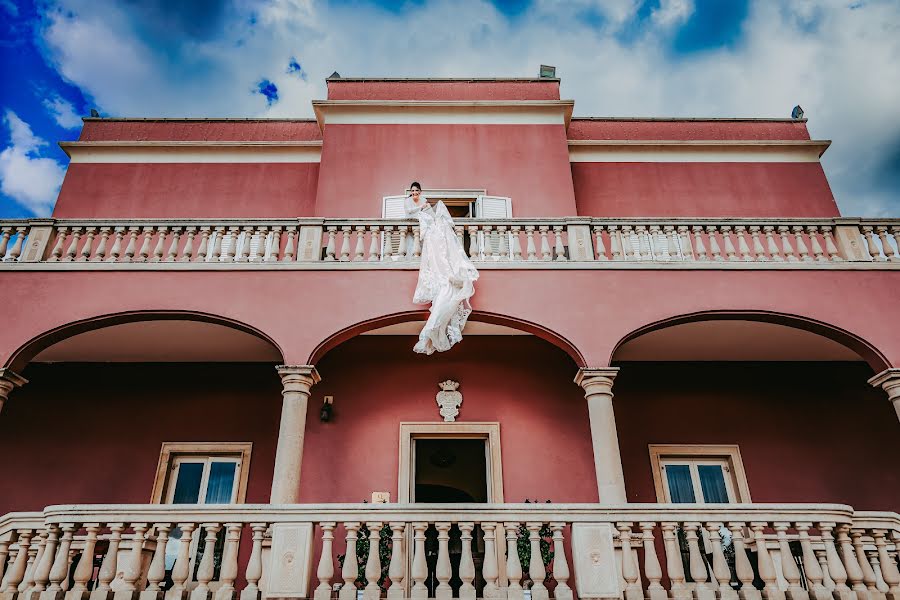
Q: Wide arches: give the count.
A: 3